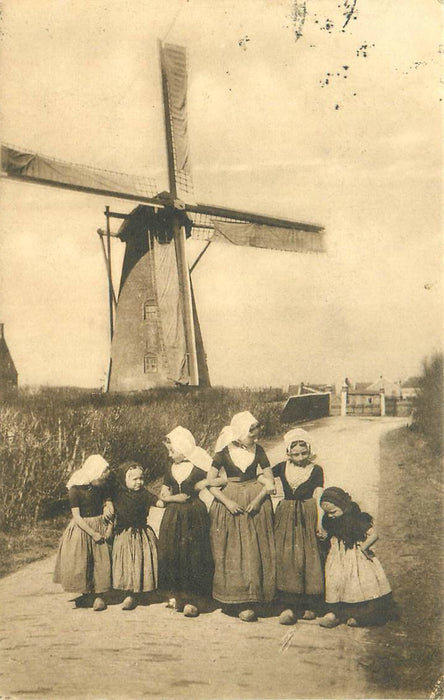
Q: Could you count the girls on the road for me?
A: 6